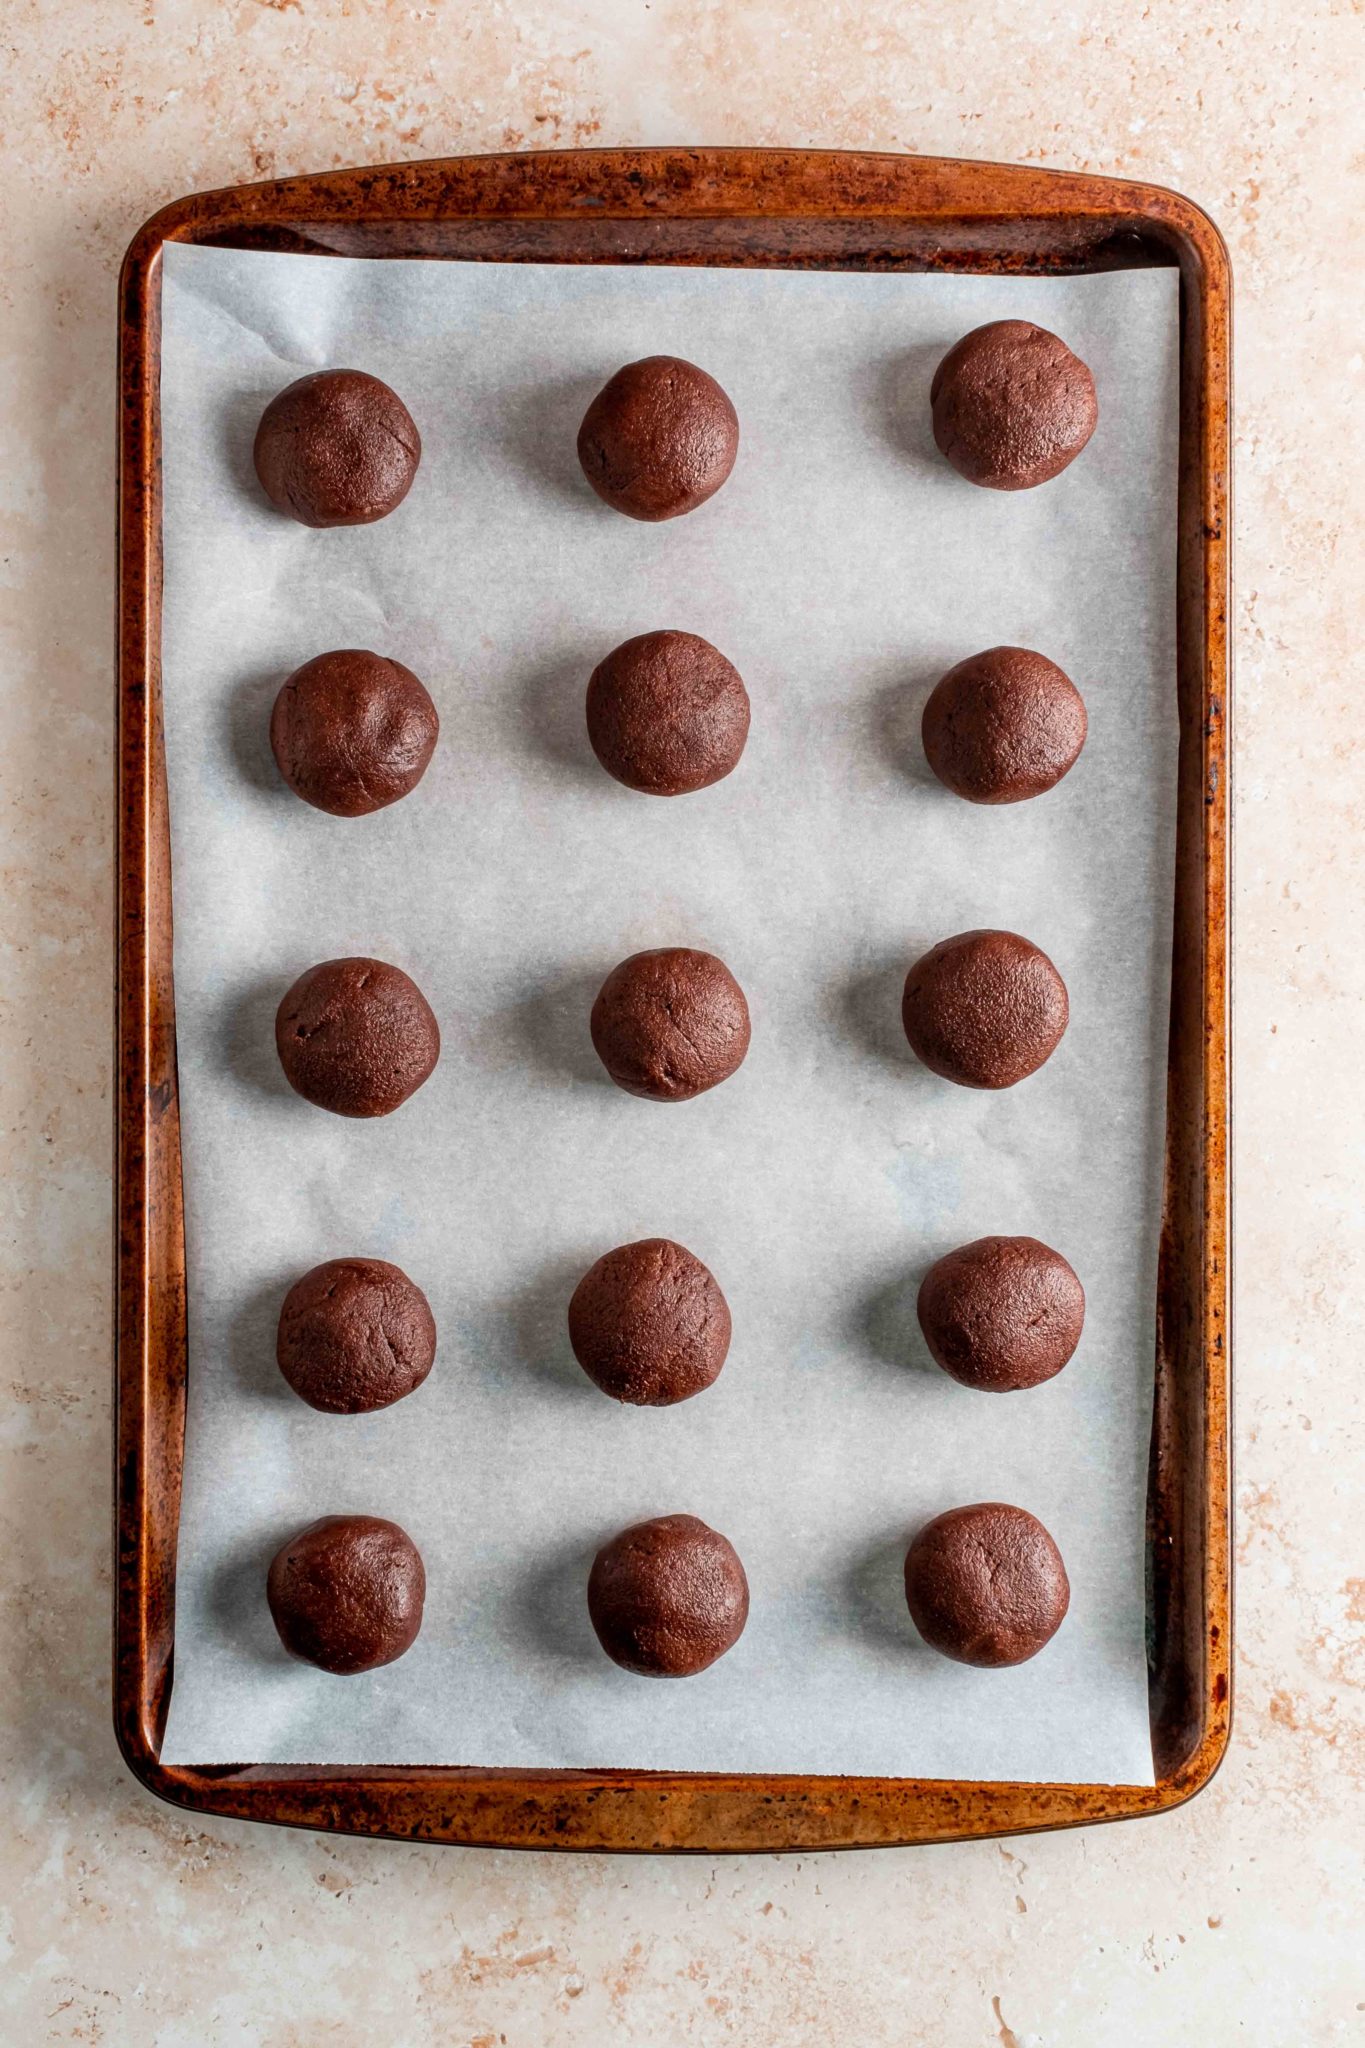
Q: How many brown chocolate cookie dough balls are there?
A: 15